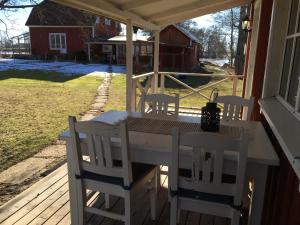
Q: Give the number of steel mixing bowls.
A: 0